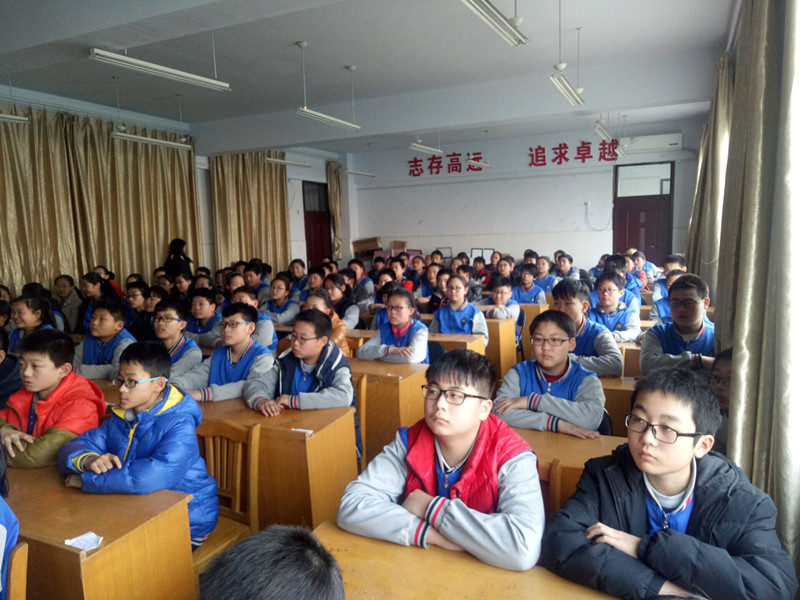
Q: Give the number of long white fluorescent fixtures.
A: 12